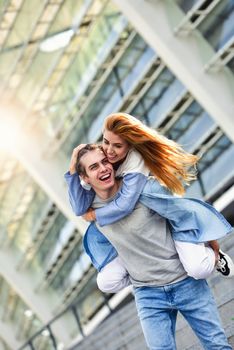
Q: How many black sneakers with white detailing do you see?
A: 1